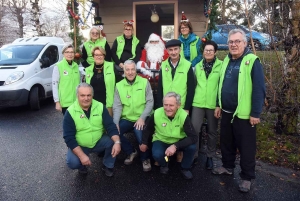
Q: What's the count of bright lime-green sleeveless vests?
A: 11